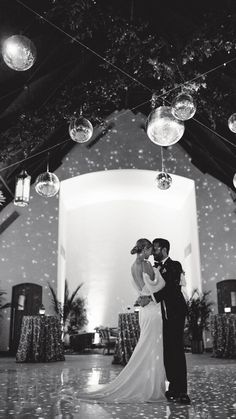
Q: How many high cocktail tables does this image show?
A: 3